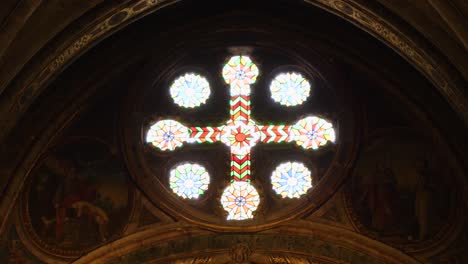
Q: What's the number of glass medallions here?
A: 9